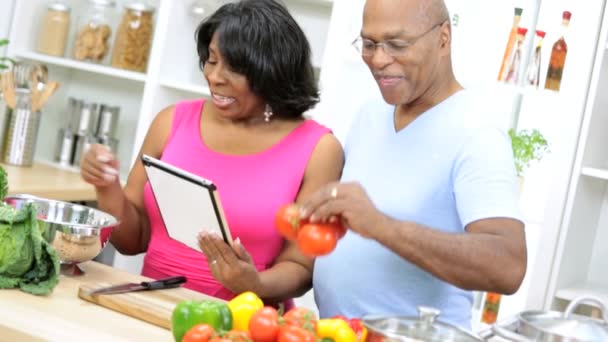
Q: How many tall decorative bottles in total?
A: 4